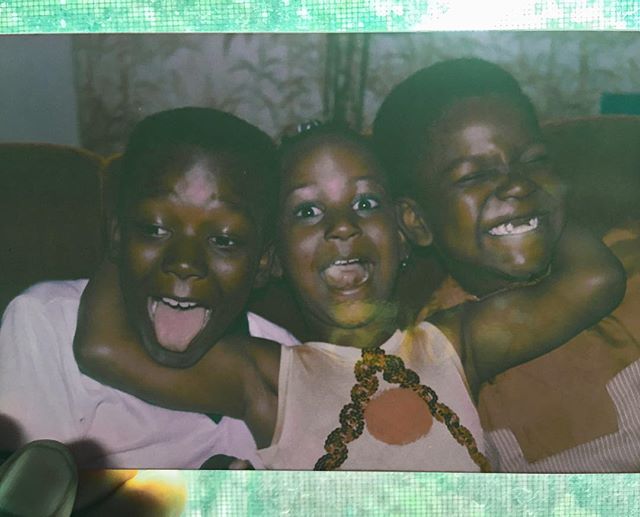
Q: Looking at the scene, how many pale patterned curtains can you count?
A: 2